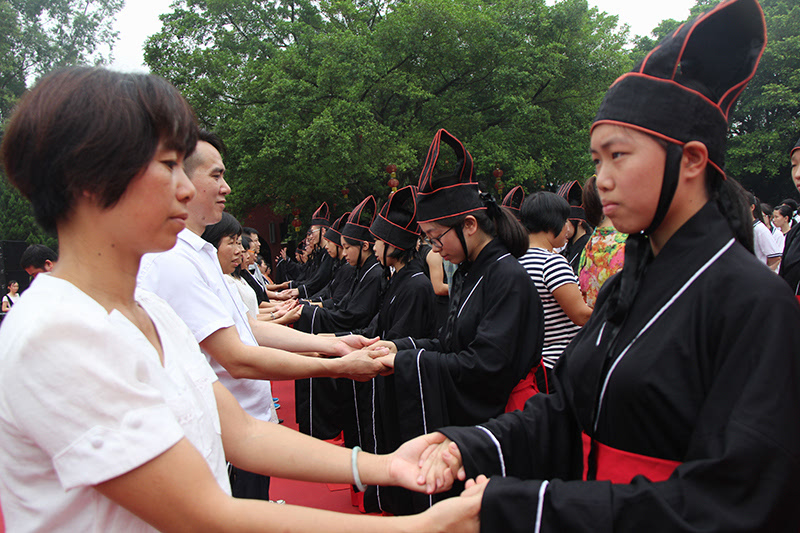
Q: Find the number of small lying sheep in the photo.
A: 0